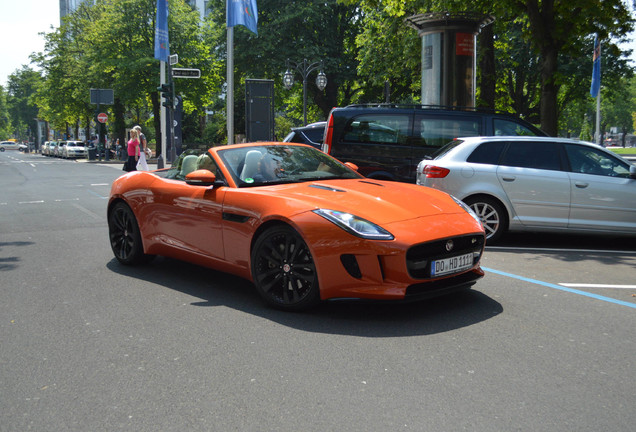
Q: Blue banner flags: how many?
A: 3